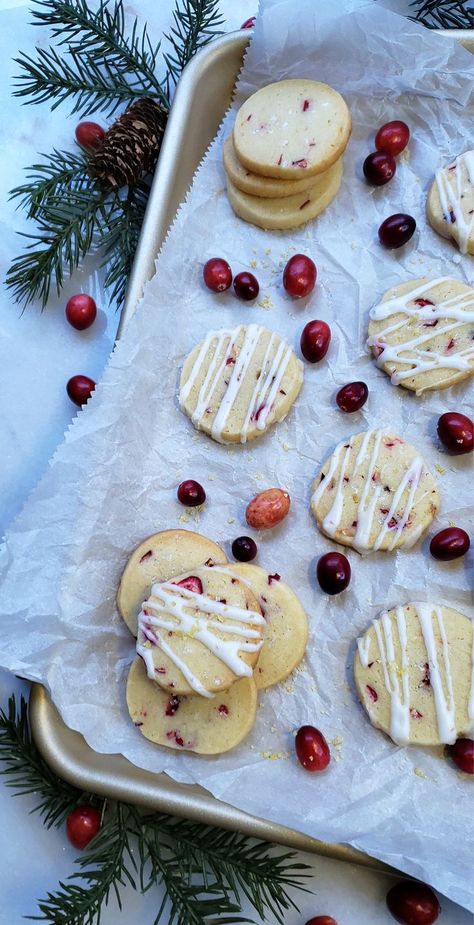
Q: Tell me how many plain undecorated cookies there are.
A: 6